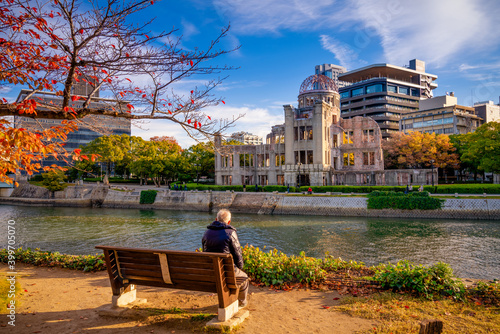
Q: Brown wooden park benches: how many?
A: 1